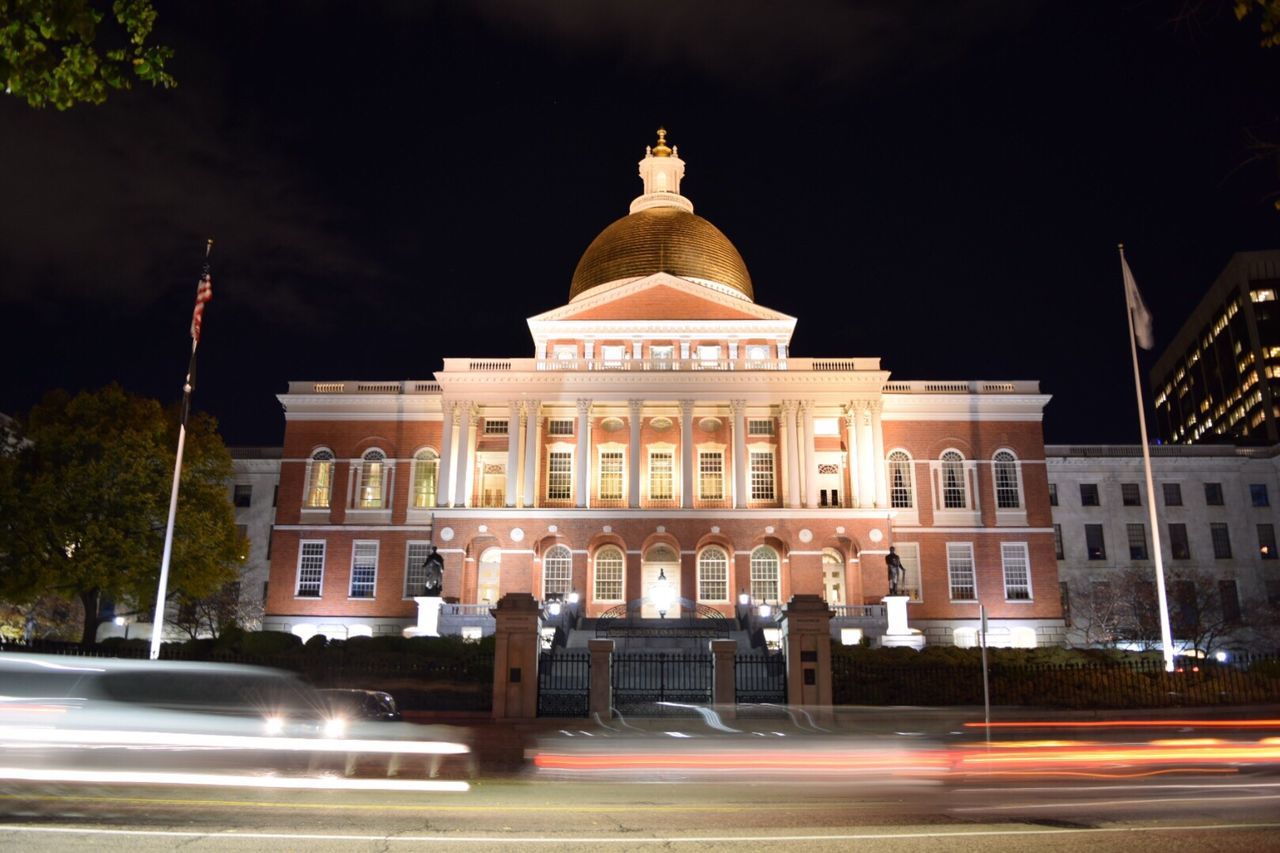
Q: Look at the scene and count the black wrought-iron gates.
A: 3